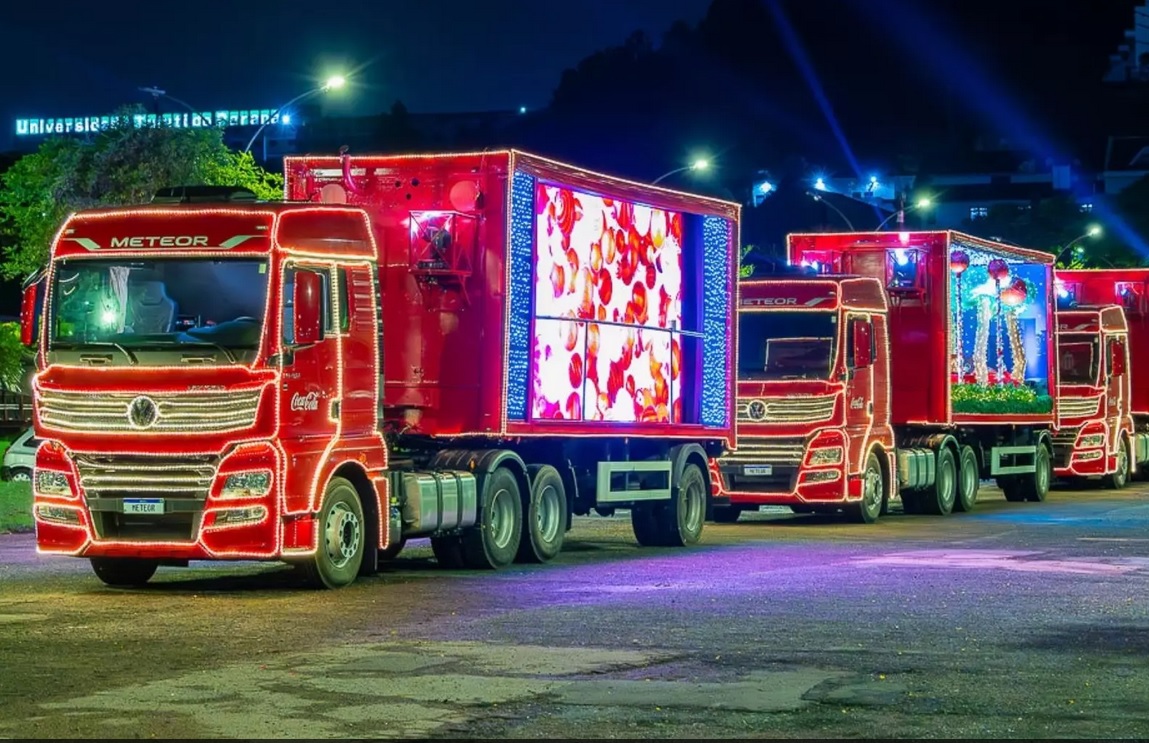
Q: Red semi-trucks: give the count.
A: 3